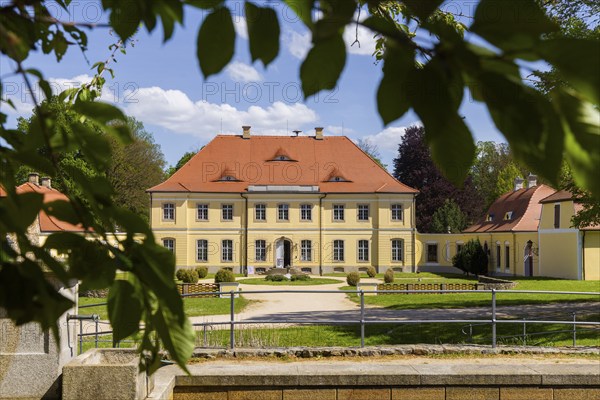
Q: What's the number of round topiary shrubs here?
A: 7